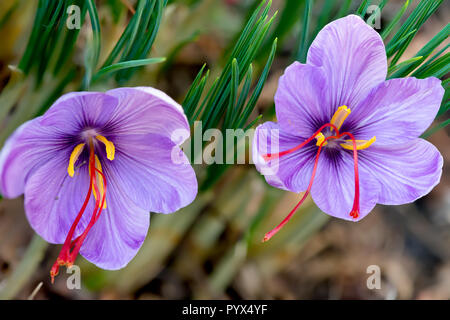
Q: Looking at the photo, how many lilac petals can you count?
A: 12